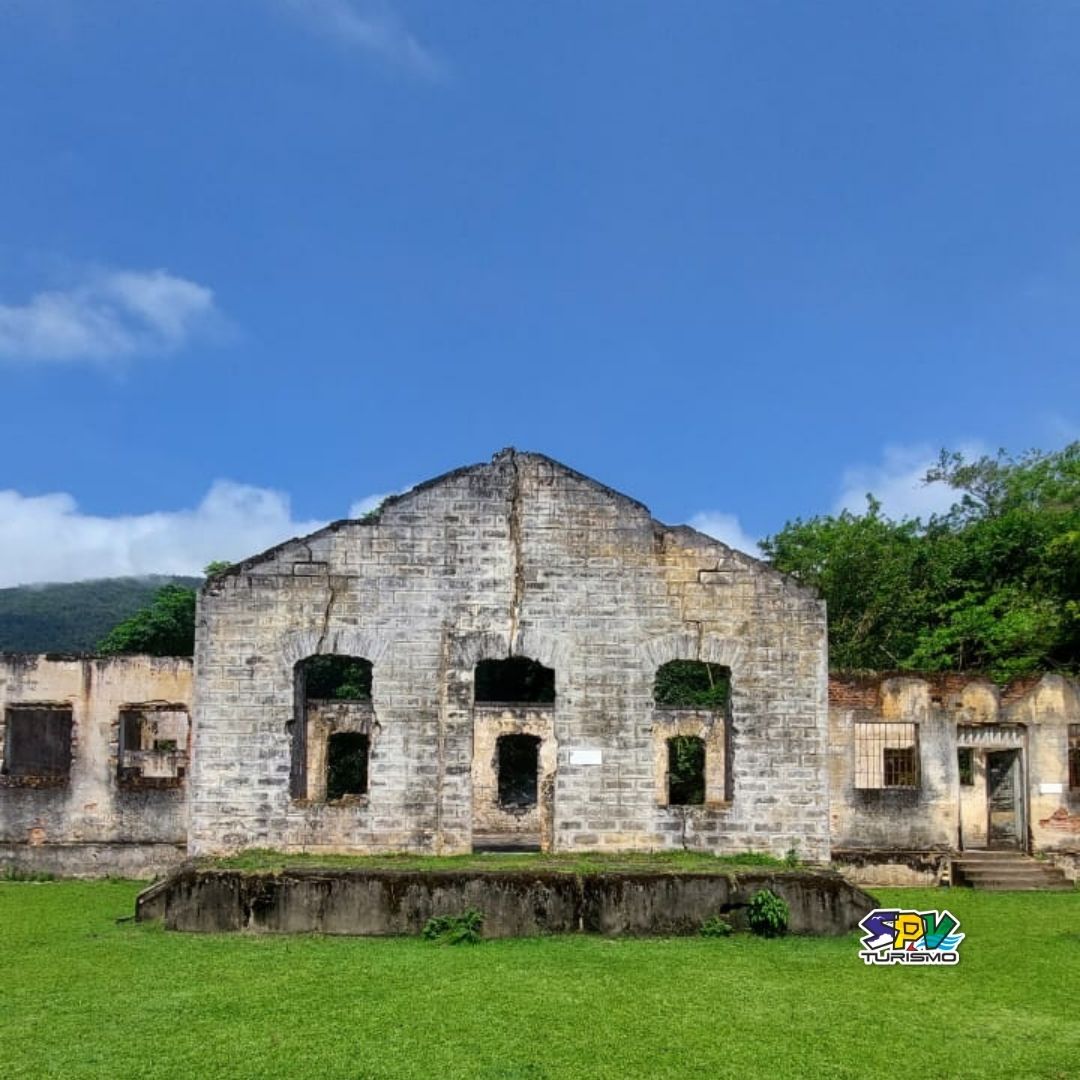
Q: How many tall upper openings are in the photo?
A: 3